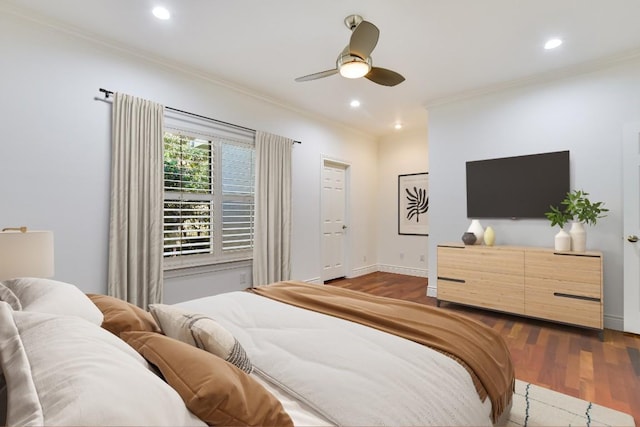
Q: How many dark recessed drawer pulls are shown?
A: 4